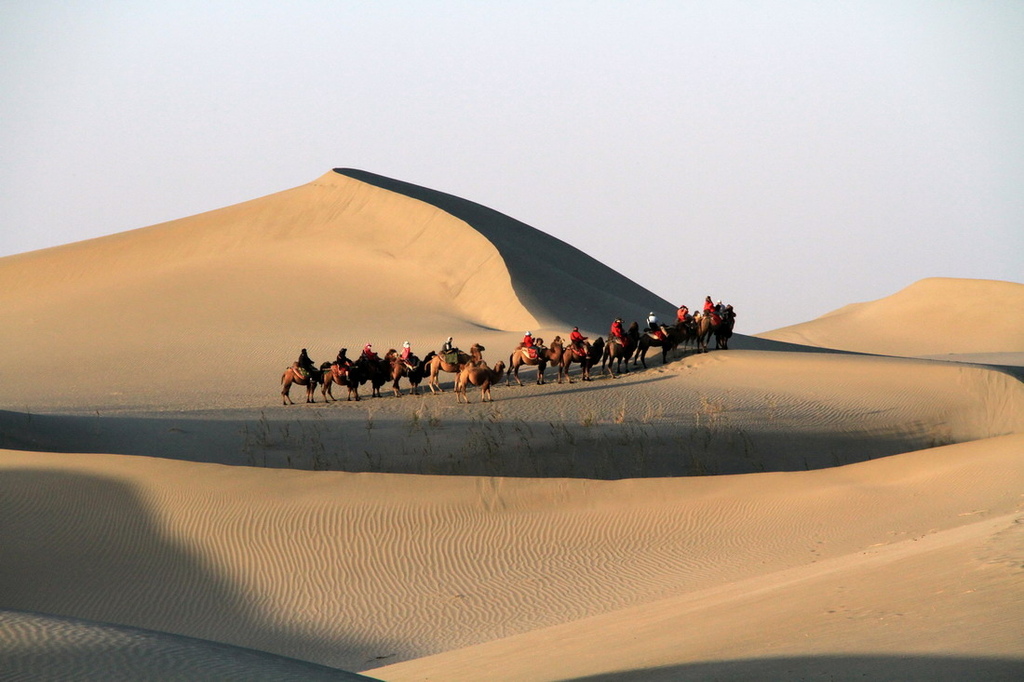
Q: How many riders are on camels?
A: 12